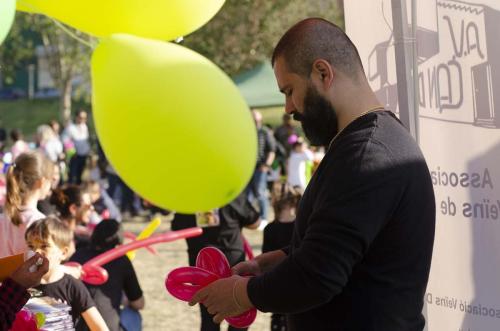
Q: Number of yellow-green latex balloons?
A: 2